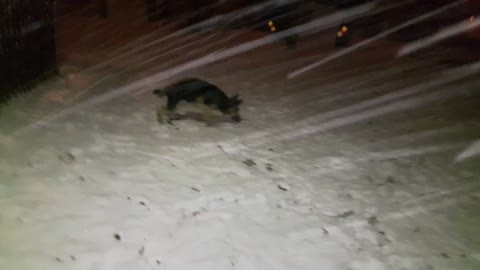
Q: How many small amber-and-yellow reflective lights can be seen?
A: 4